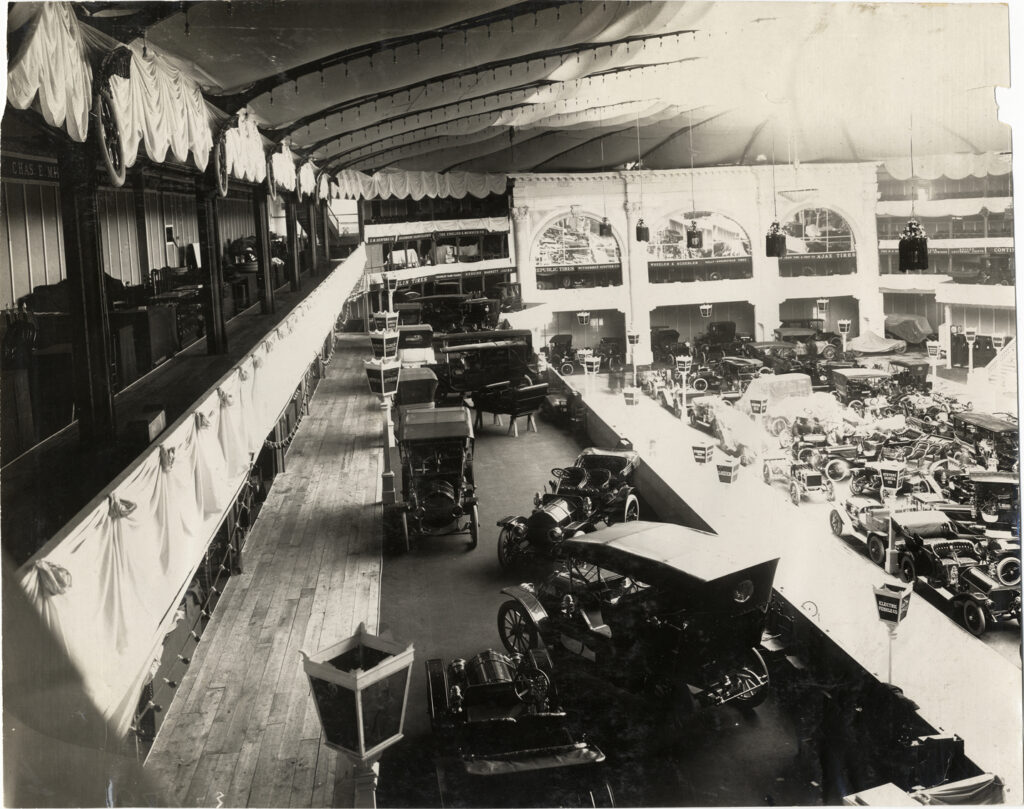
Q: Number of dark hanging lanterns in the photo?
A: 5